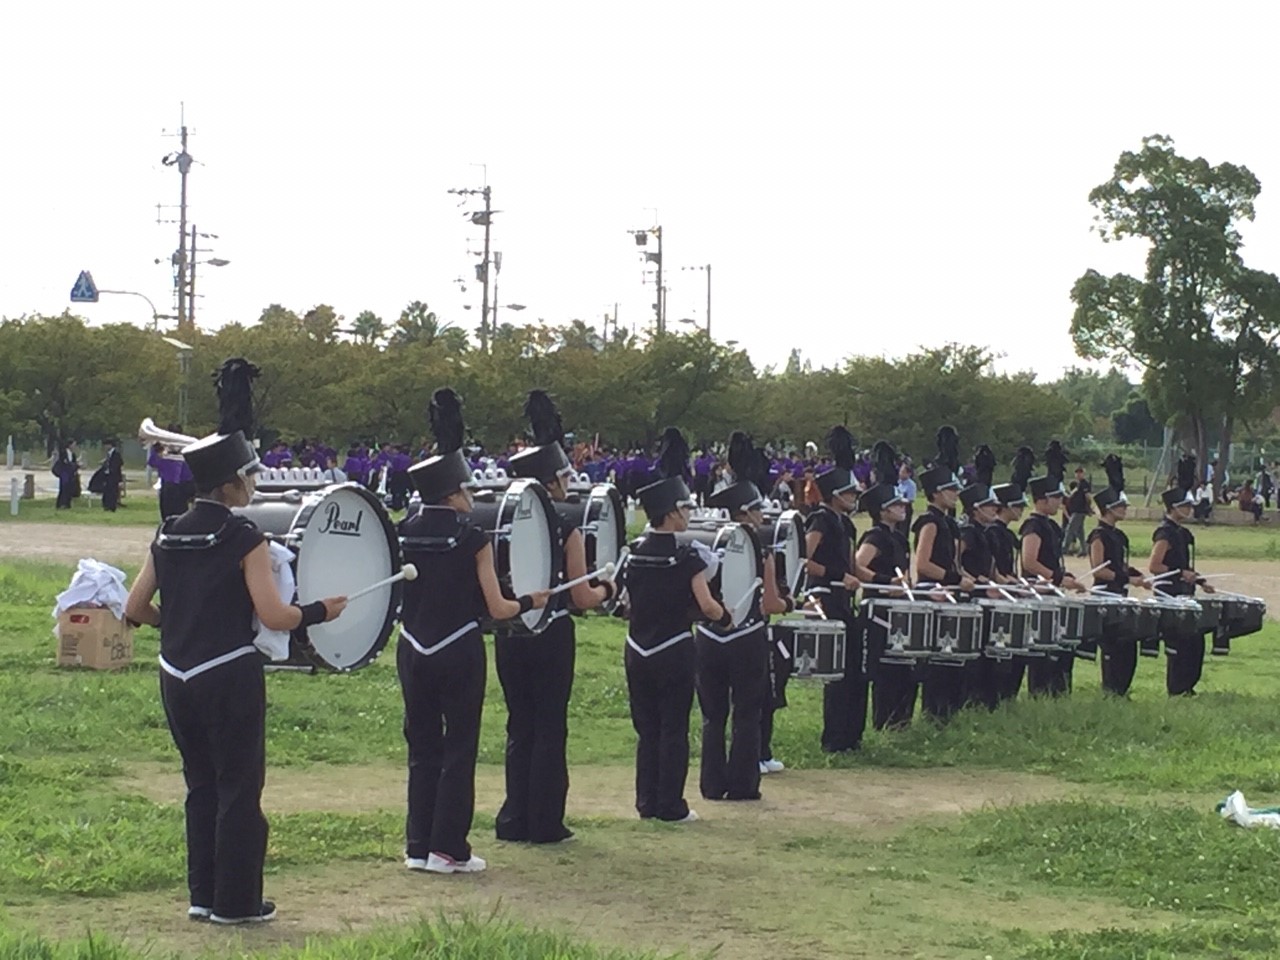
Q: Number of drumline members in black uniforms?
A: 14